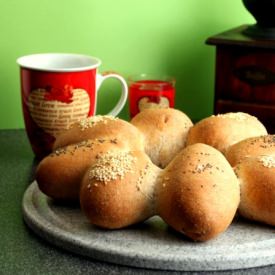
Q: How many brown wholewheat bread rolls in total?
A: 8